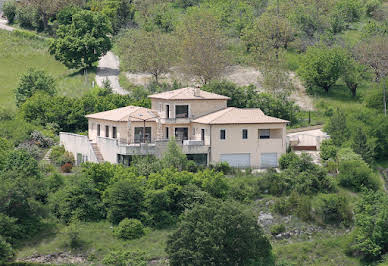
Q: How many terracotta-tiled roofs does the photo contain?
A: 3